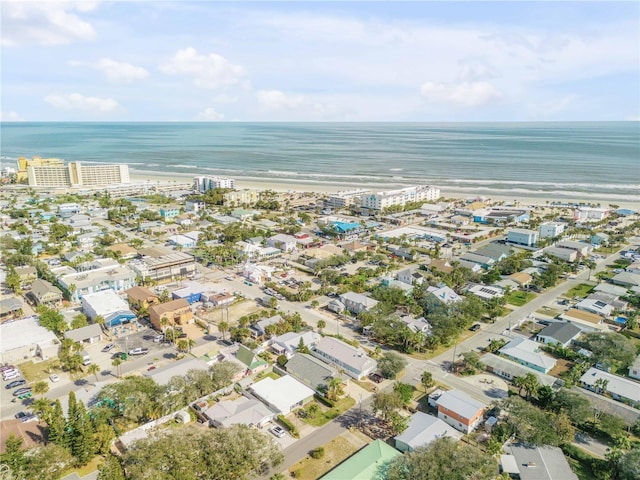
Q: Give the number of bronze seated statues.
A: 0